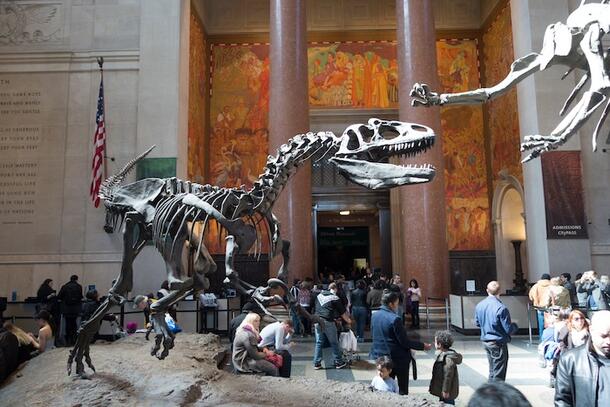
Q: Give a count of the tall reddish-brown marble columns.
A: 2